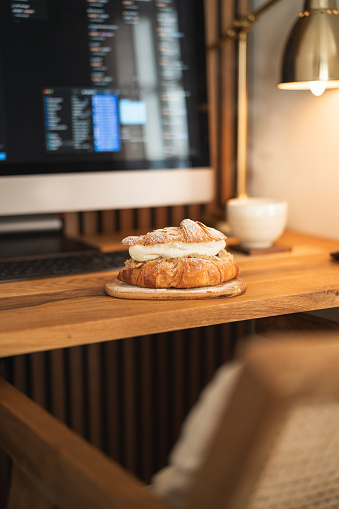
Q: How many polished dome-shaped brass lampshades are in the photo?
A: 1